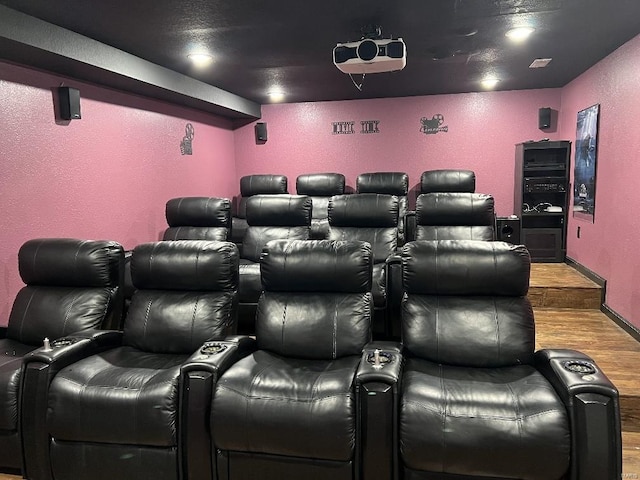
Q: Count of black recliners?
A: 12